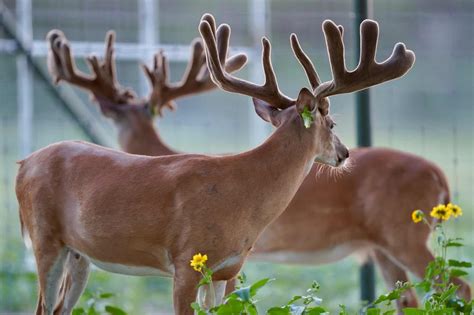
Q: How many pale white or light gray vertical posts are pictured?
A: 3